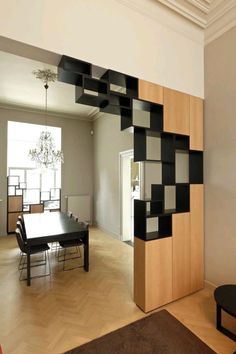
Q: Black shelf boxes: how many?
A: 11